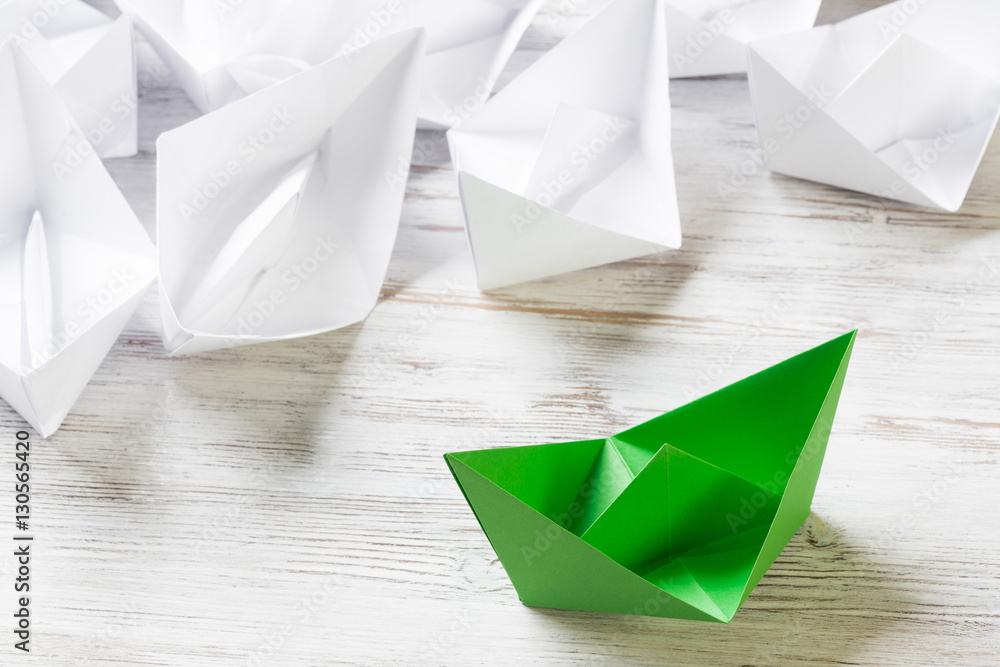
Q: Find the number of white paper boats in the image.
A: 8